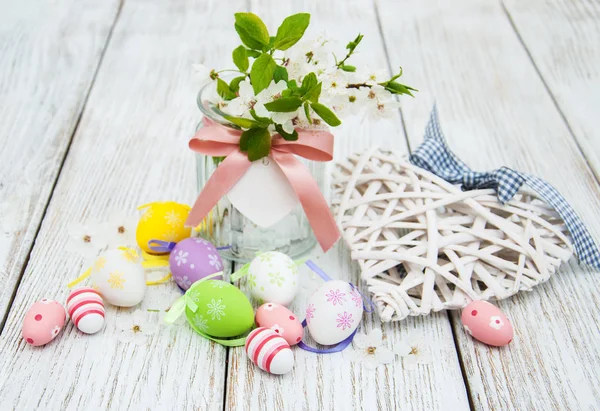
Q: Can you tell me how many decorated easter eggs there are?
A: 11